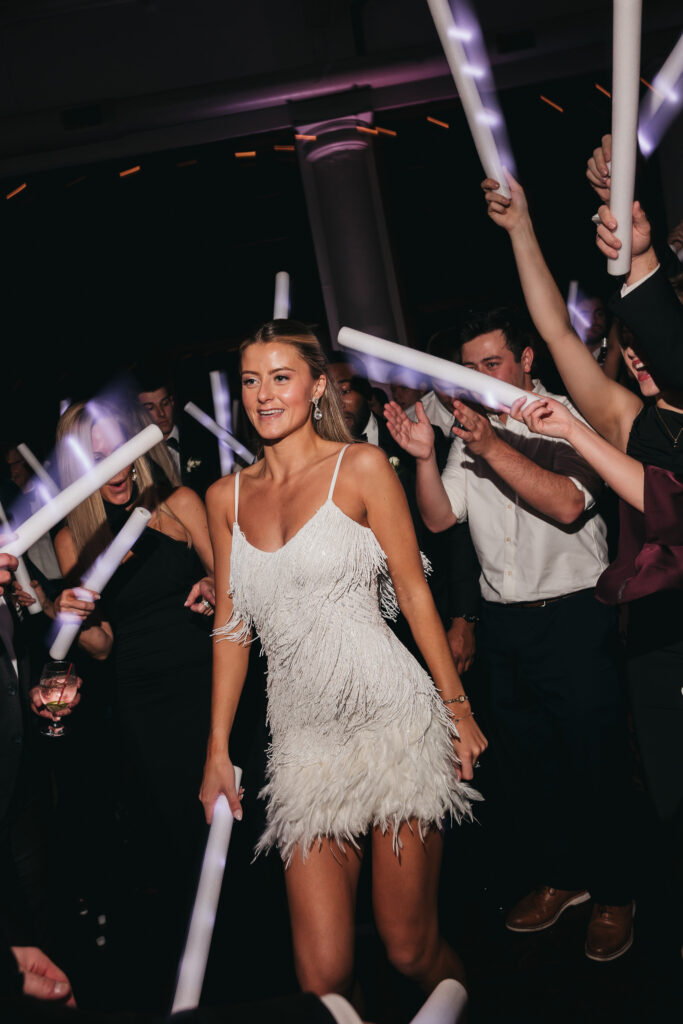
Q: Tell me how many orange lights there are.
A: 11